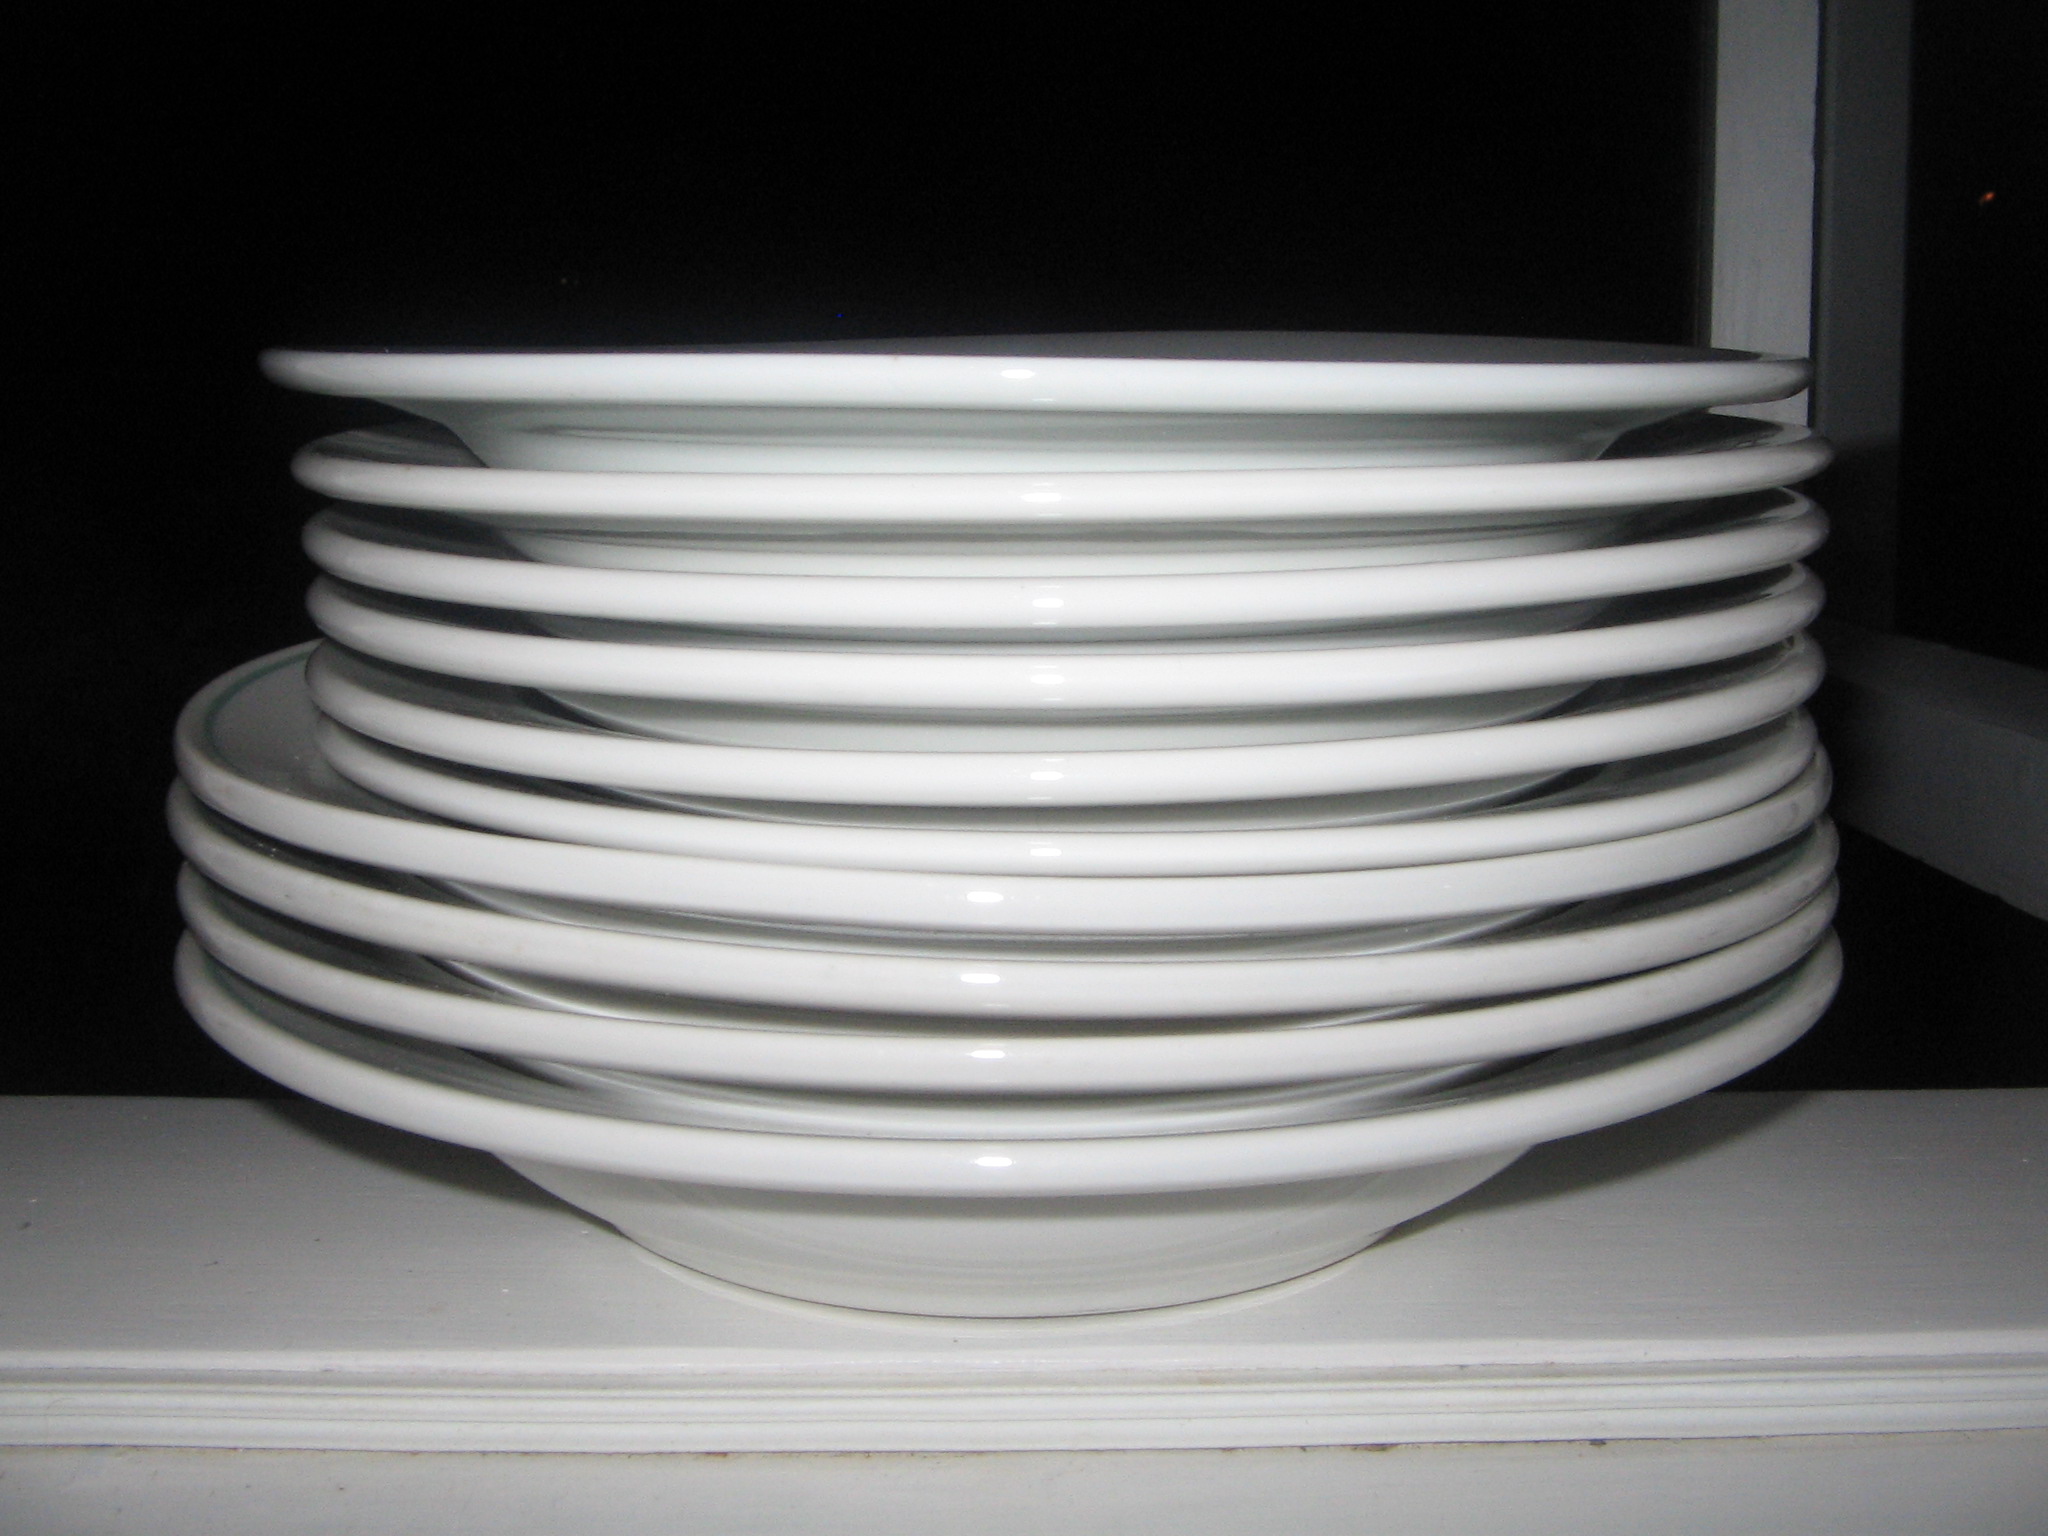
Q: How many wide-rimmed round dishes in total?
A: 10